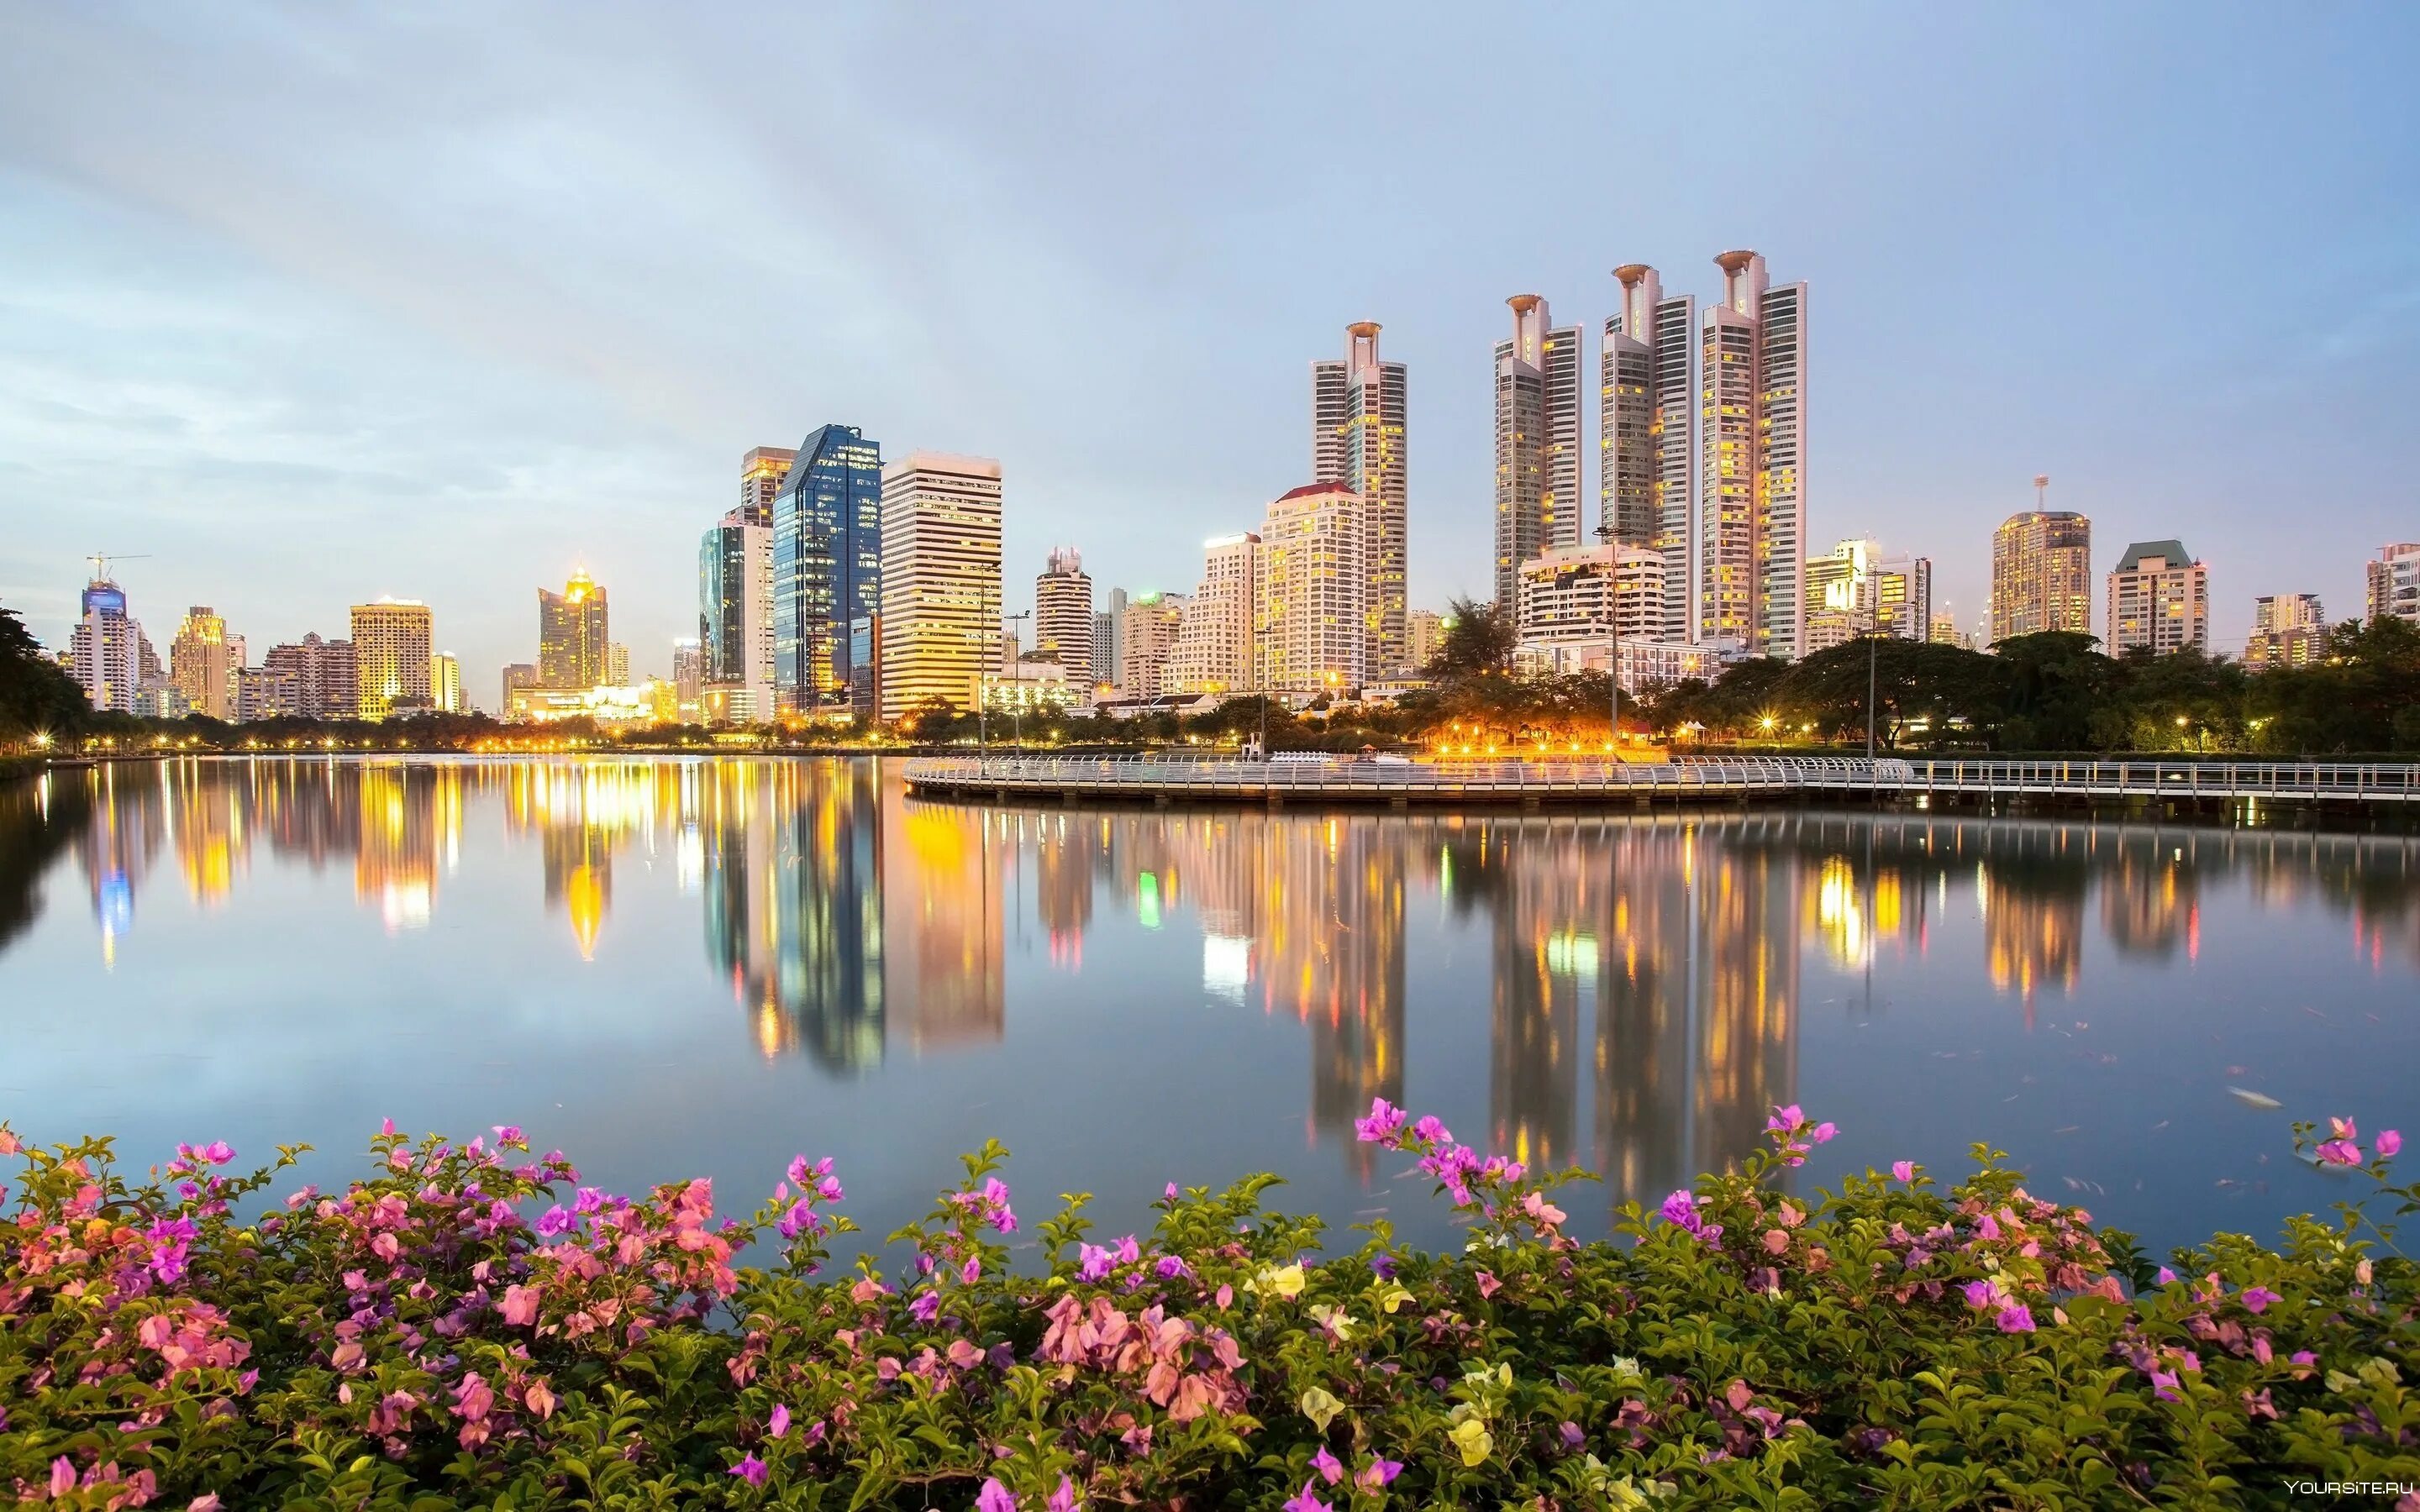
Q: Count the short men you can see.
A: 0